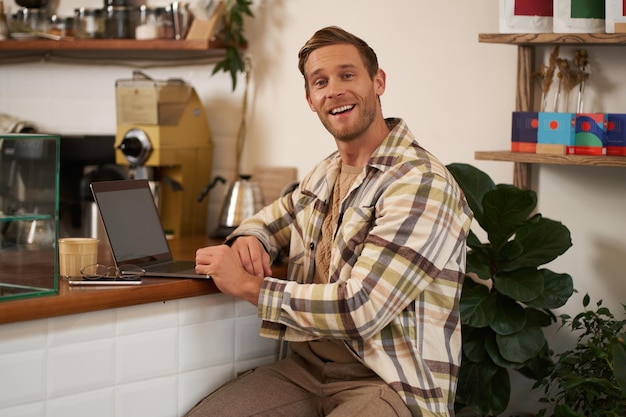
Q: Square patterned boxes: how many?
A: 4